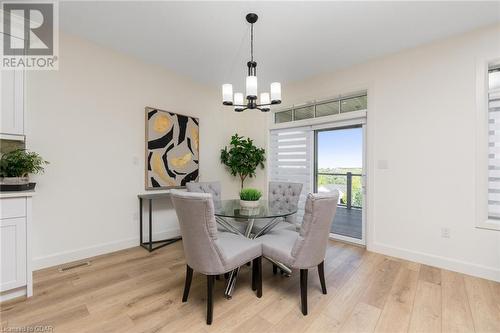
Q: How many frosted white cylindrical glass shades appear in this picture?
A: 5